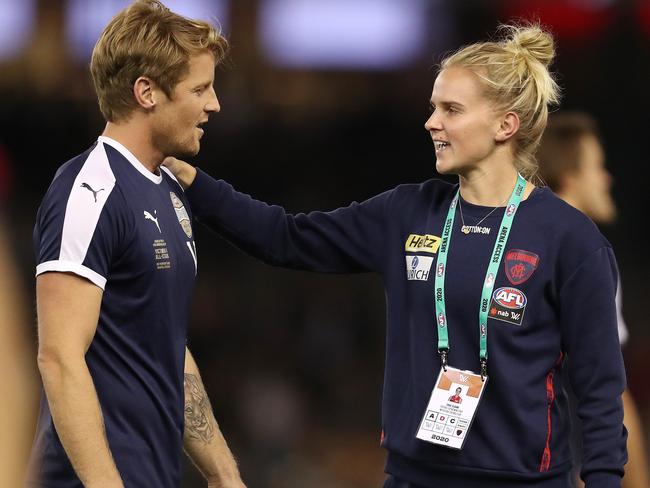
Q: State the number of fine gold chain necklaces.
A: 1